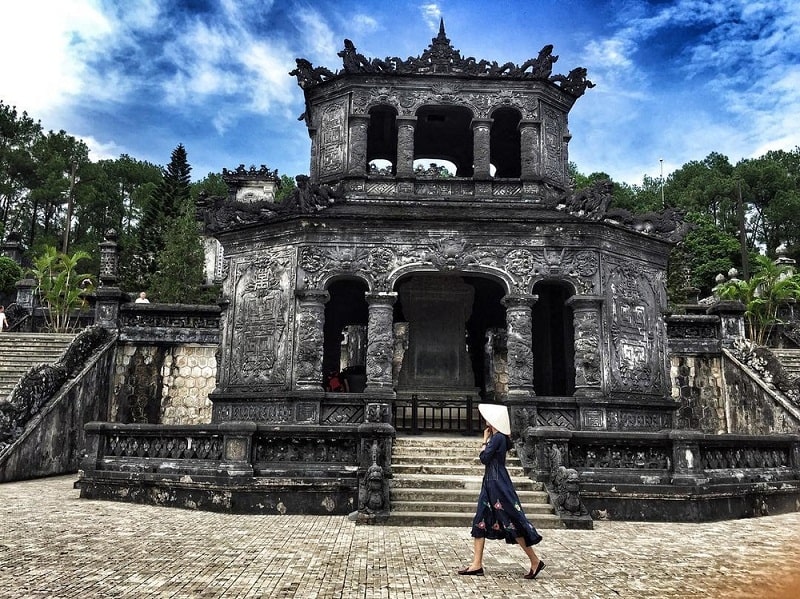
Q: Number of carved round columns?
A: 8